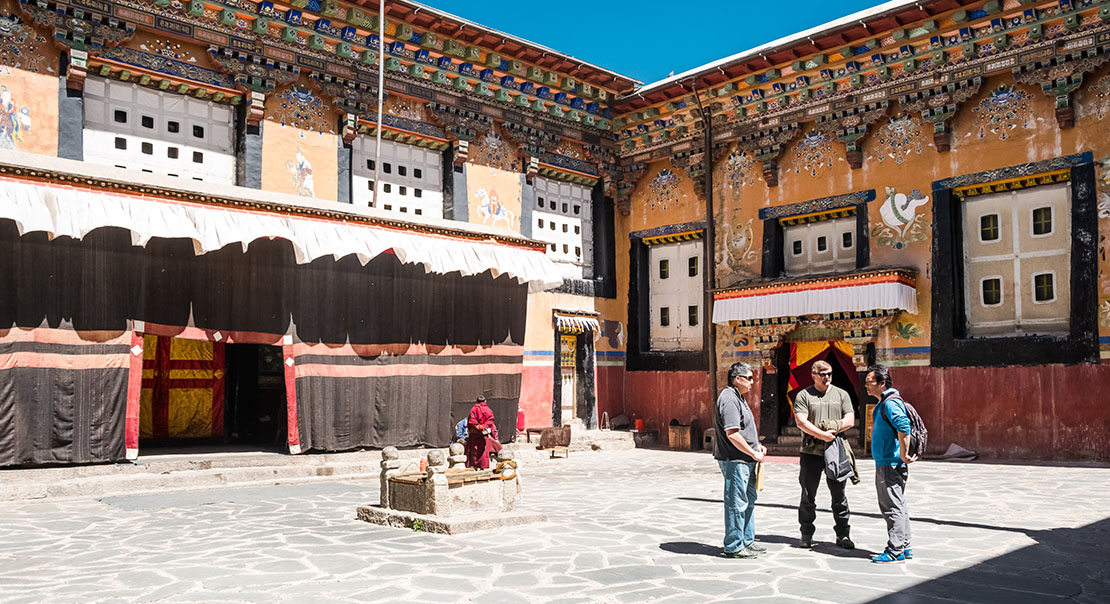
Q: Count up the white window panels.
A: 6